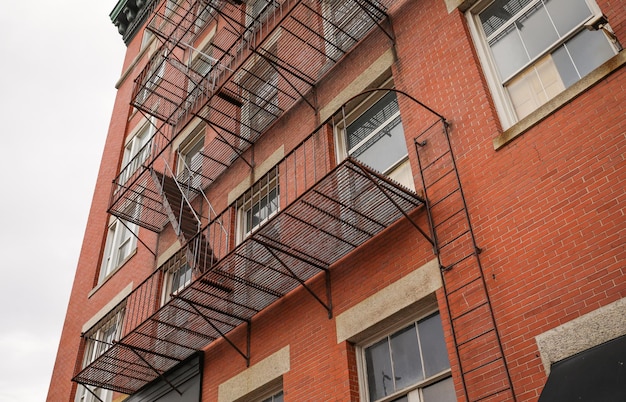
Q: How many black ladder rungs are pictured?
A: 12